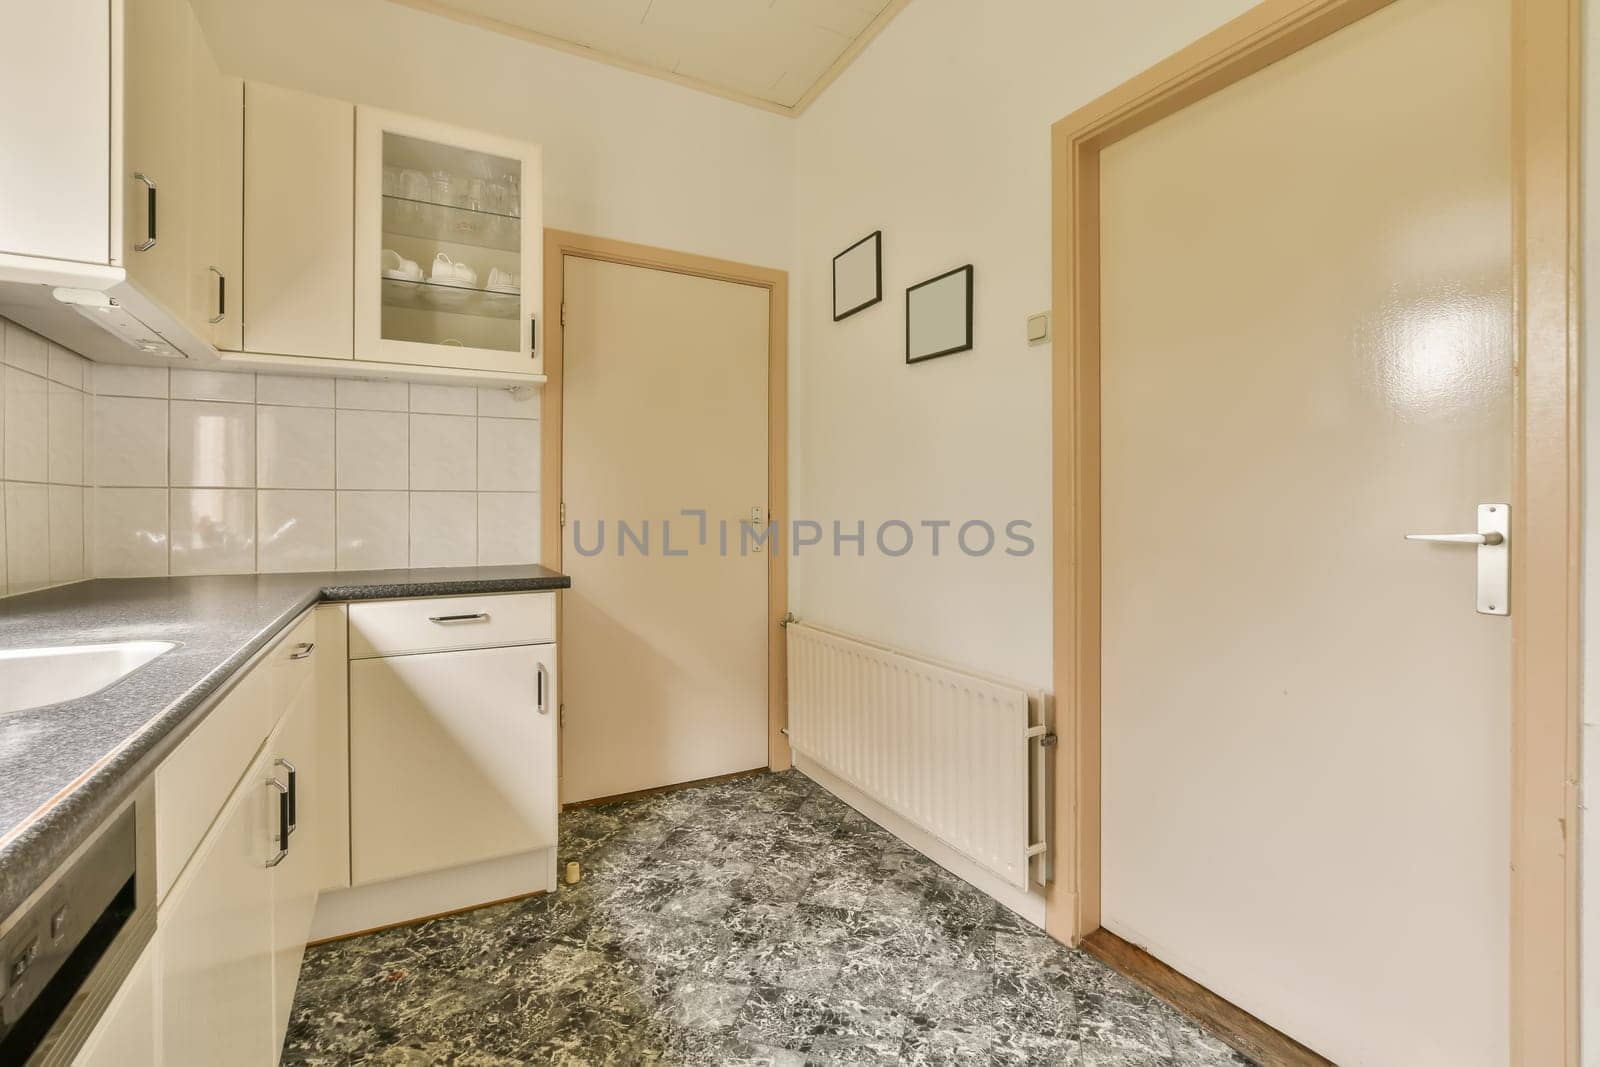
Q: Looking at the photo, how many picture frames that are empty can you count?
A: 2